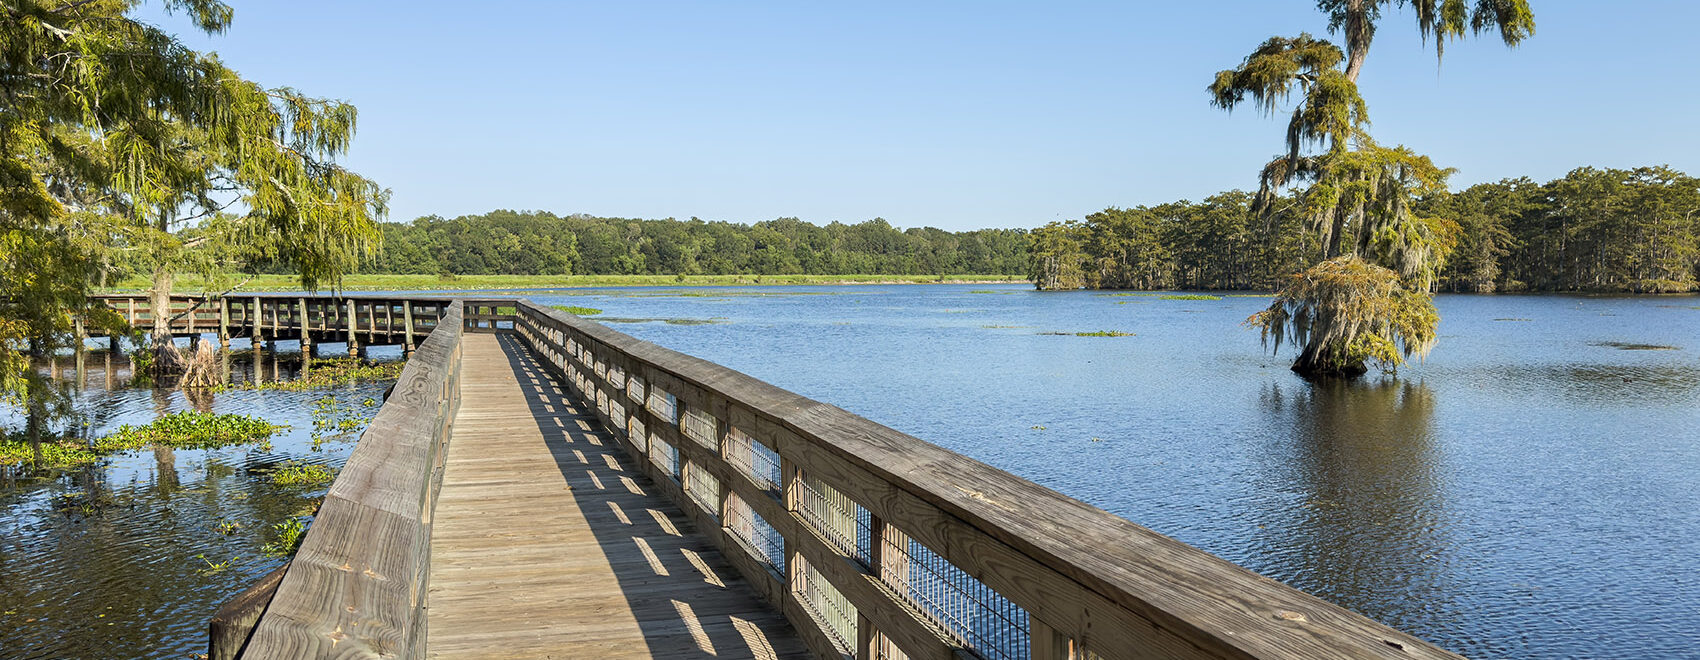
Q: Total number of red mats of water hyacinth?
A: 0